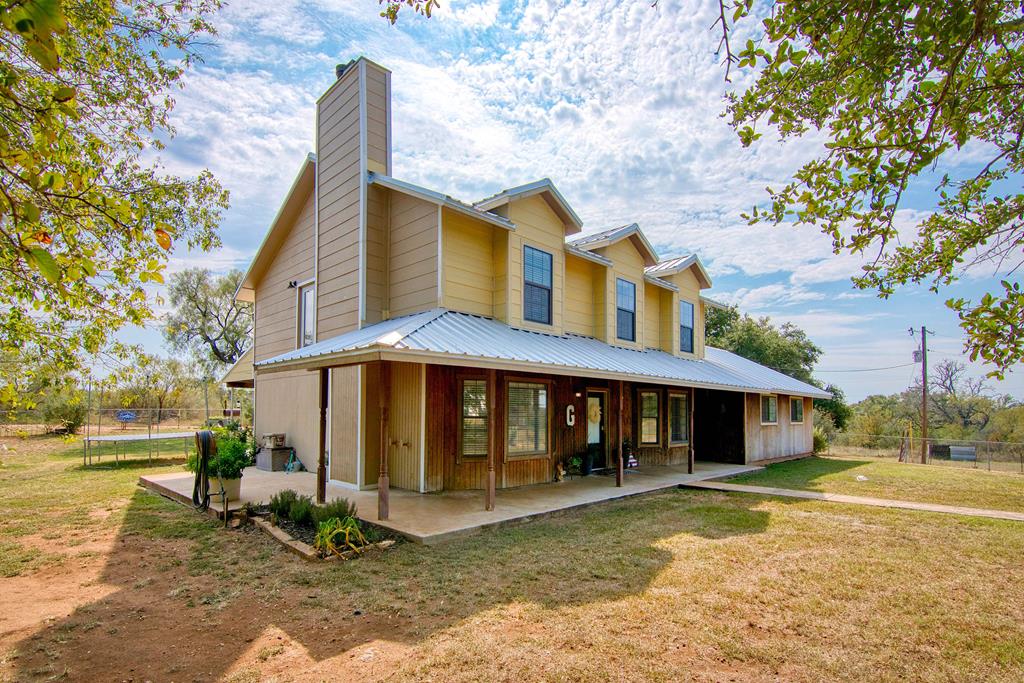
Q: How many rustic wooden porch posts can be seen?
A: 5